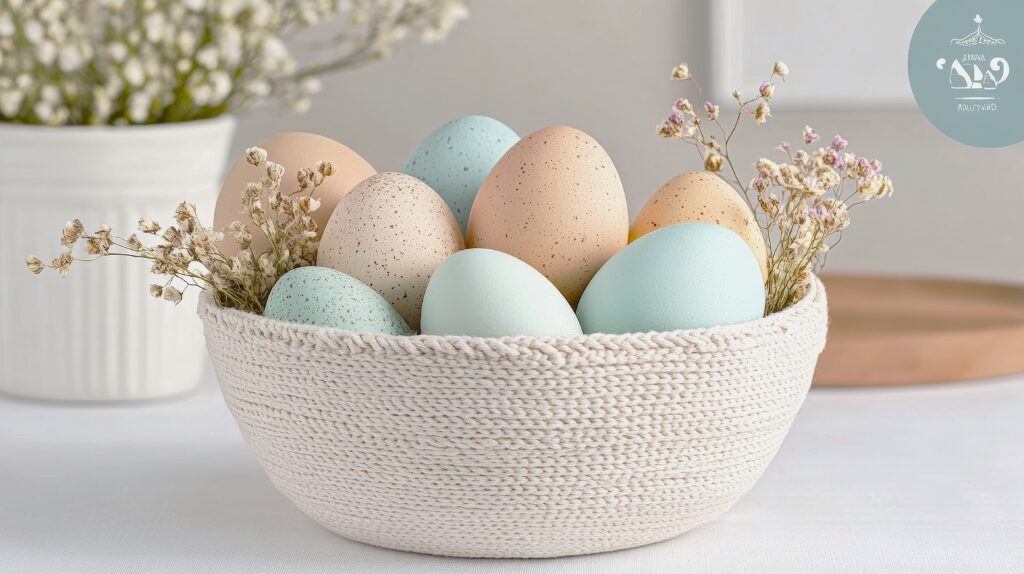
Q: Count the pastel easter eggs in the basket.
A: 8